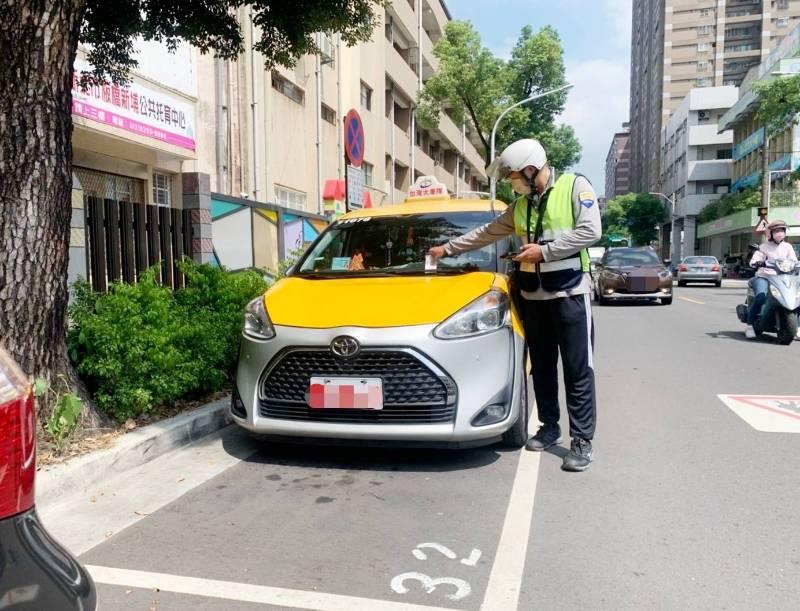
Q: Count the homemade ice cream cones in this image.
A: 0